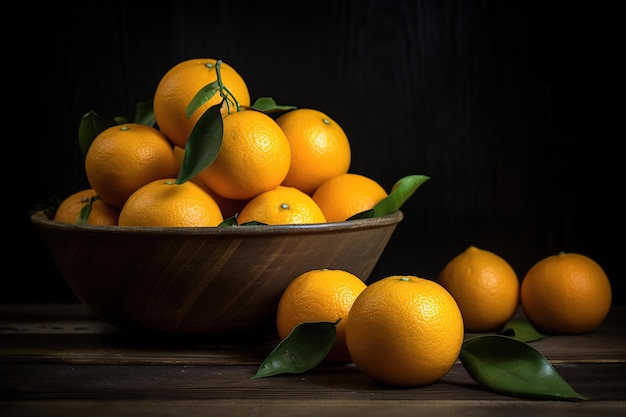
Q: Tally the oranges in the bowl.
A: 9